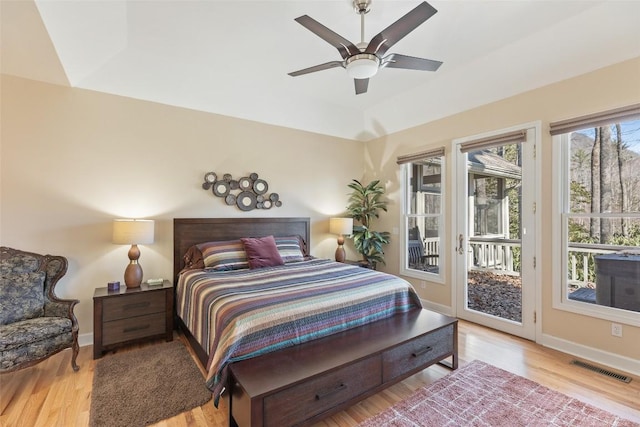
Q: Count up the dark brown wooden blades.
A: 5